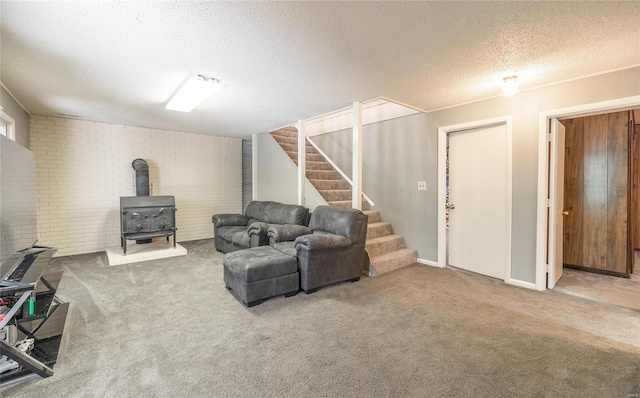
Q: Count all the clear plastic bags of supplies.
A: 0